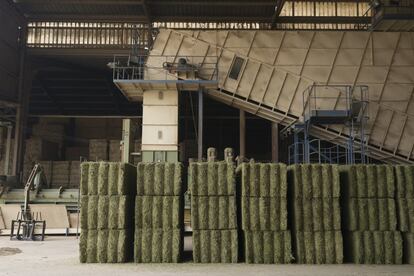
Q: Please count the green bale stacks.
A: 7